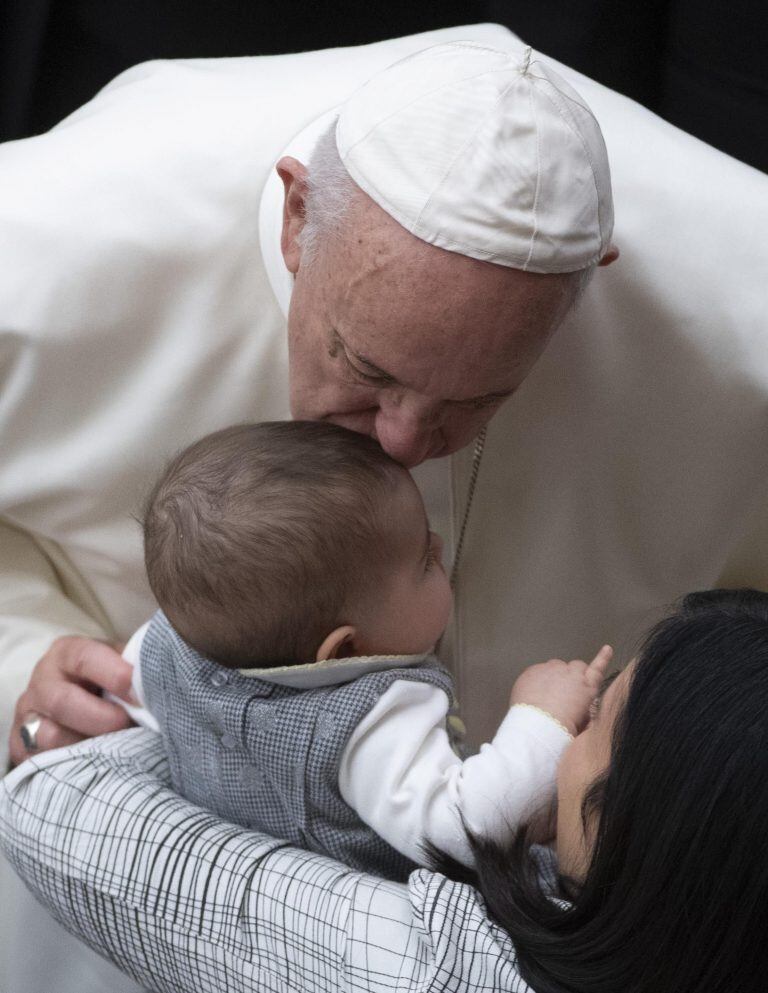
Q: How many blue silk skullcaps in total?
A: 0